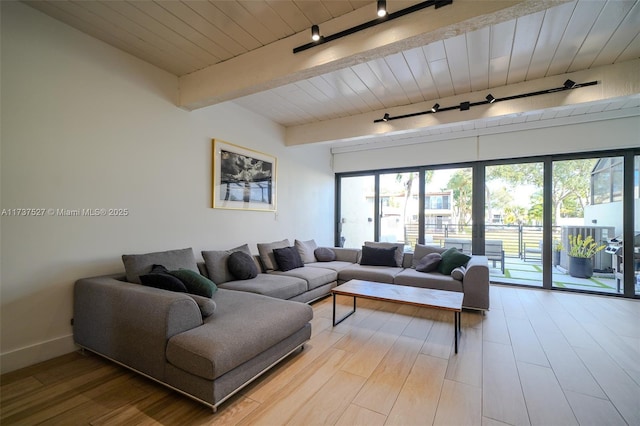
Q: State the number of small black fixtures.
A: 6